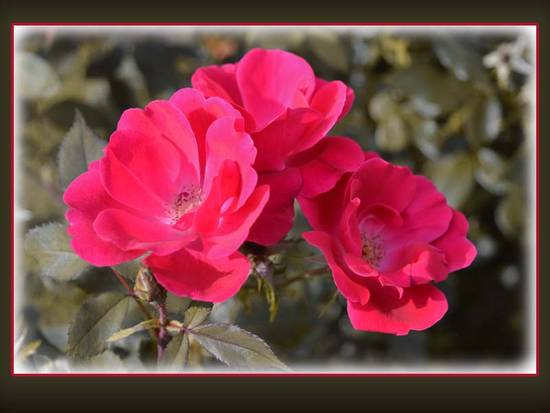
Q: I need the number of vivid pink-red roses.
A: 3